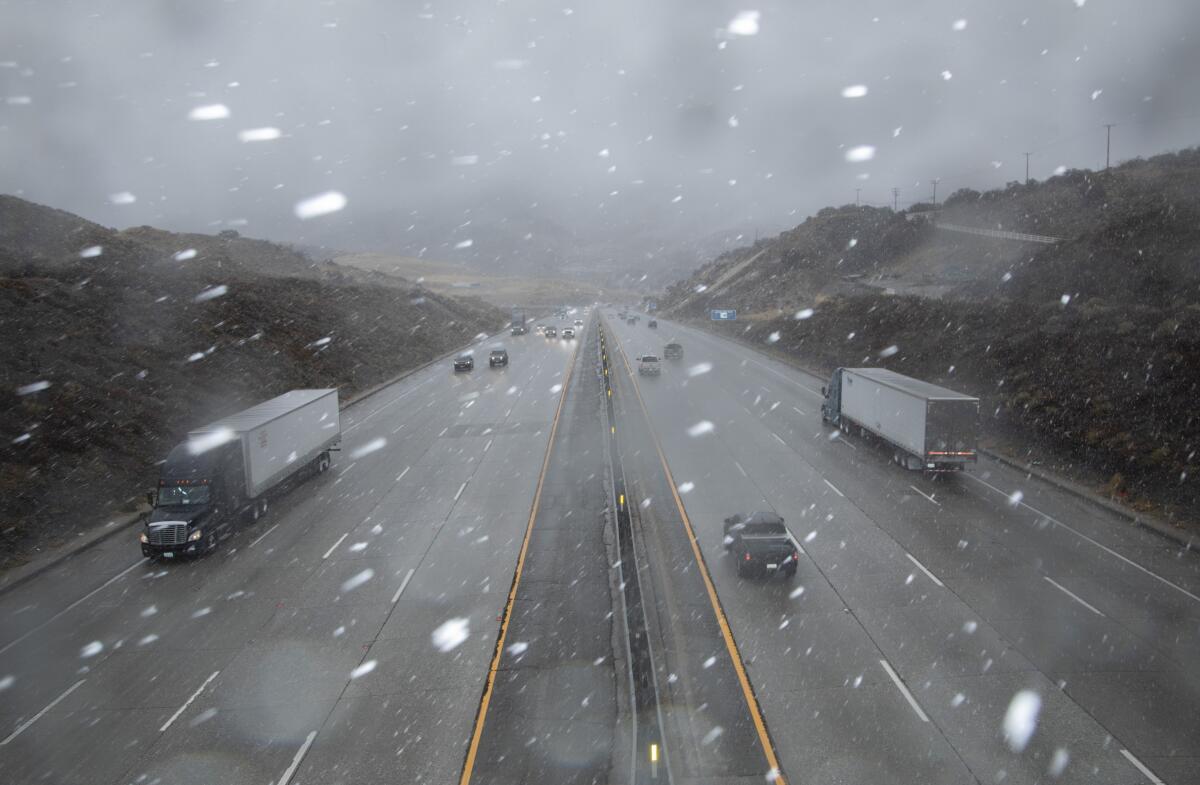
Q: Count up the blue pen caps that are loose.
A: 0